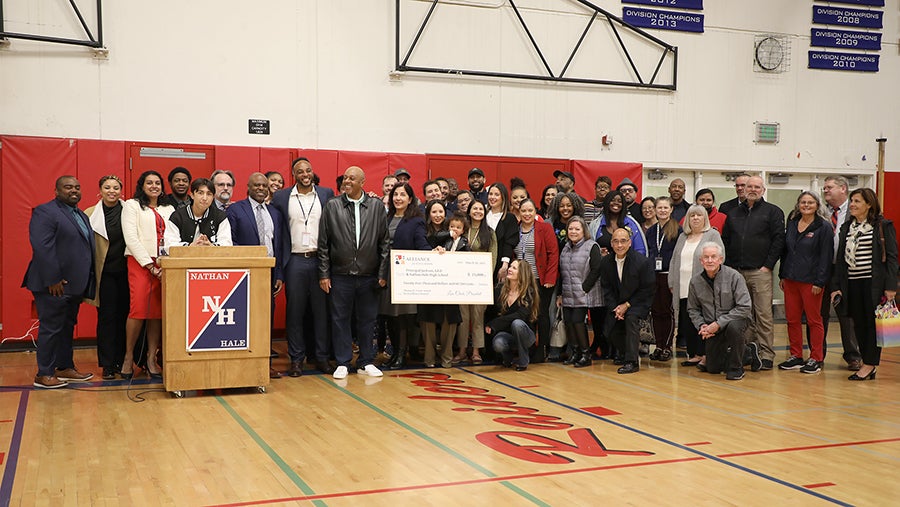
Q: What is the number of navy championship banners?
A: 6